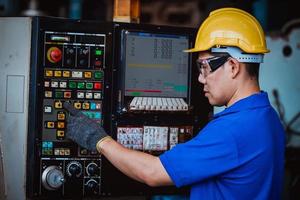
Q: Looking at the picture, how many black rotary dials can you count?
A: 3